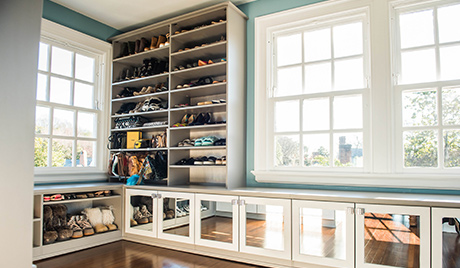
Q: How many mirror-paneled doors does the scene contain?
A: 7